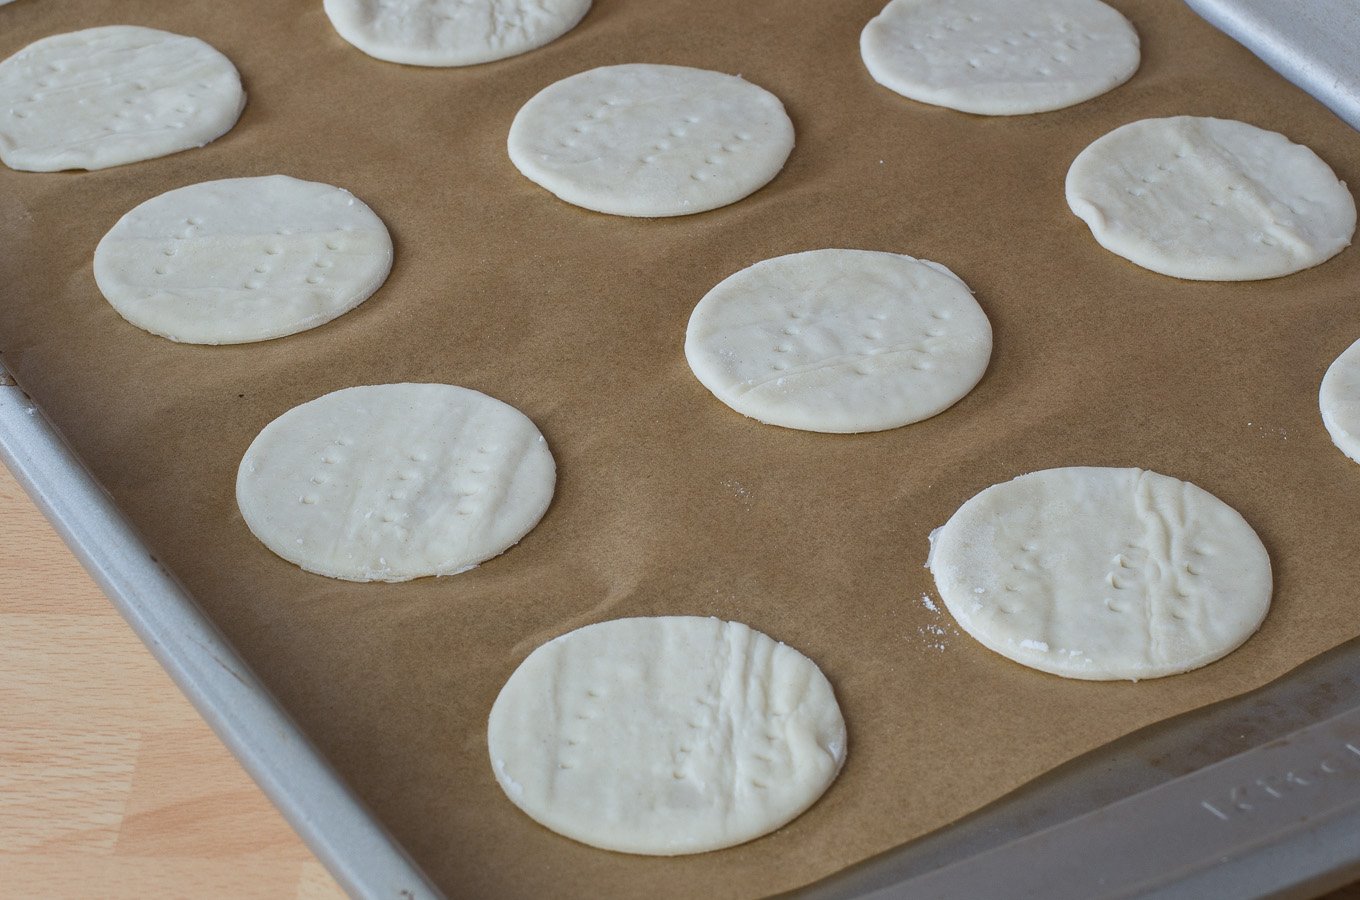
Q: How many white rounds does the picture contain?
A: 11